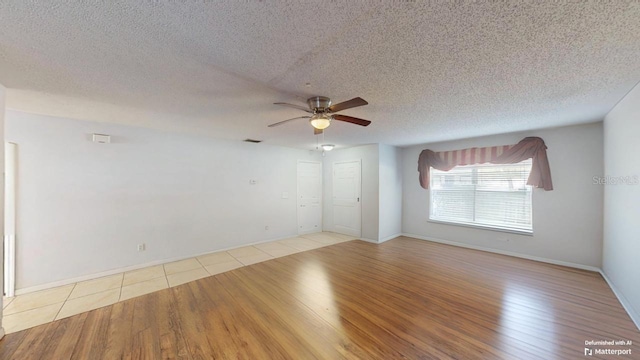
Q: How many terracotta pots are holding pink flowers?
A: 0